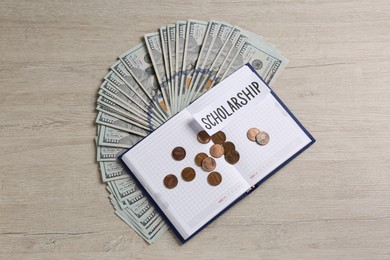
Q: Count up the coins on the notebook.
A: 13